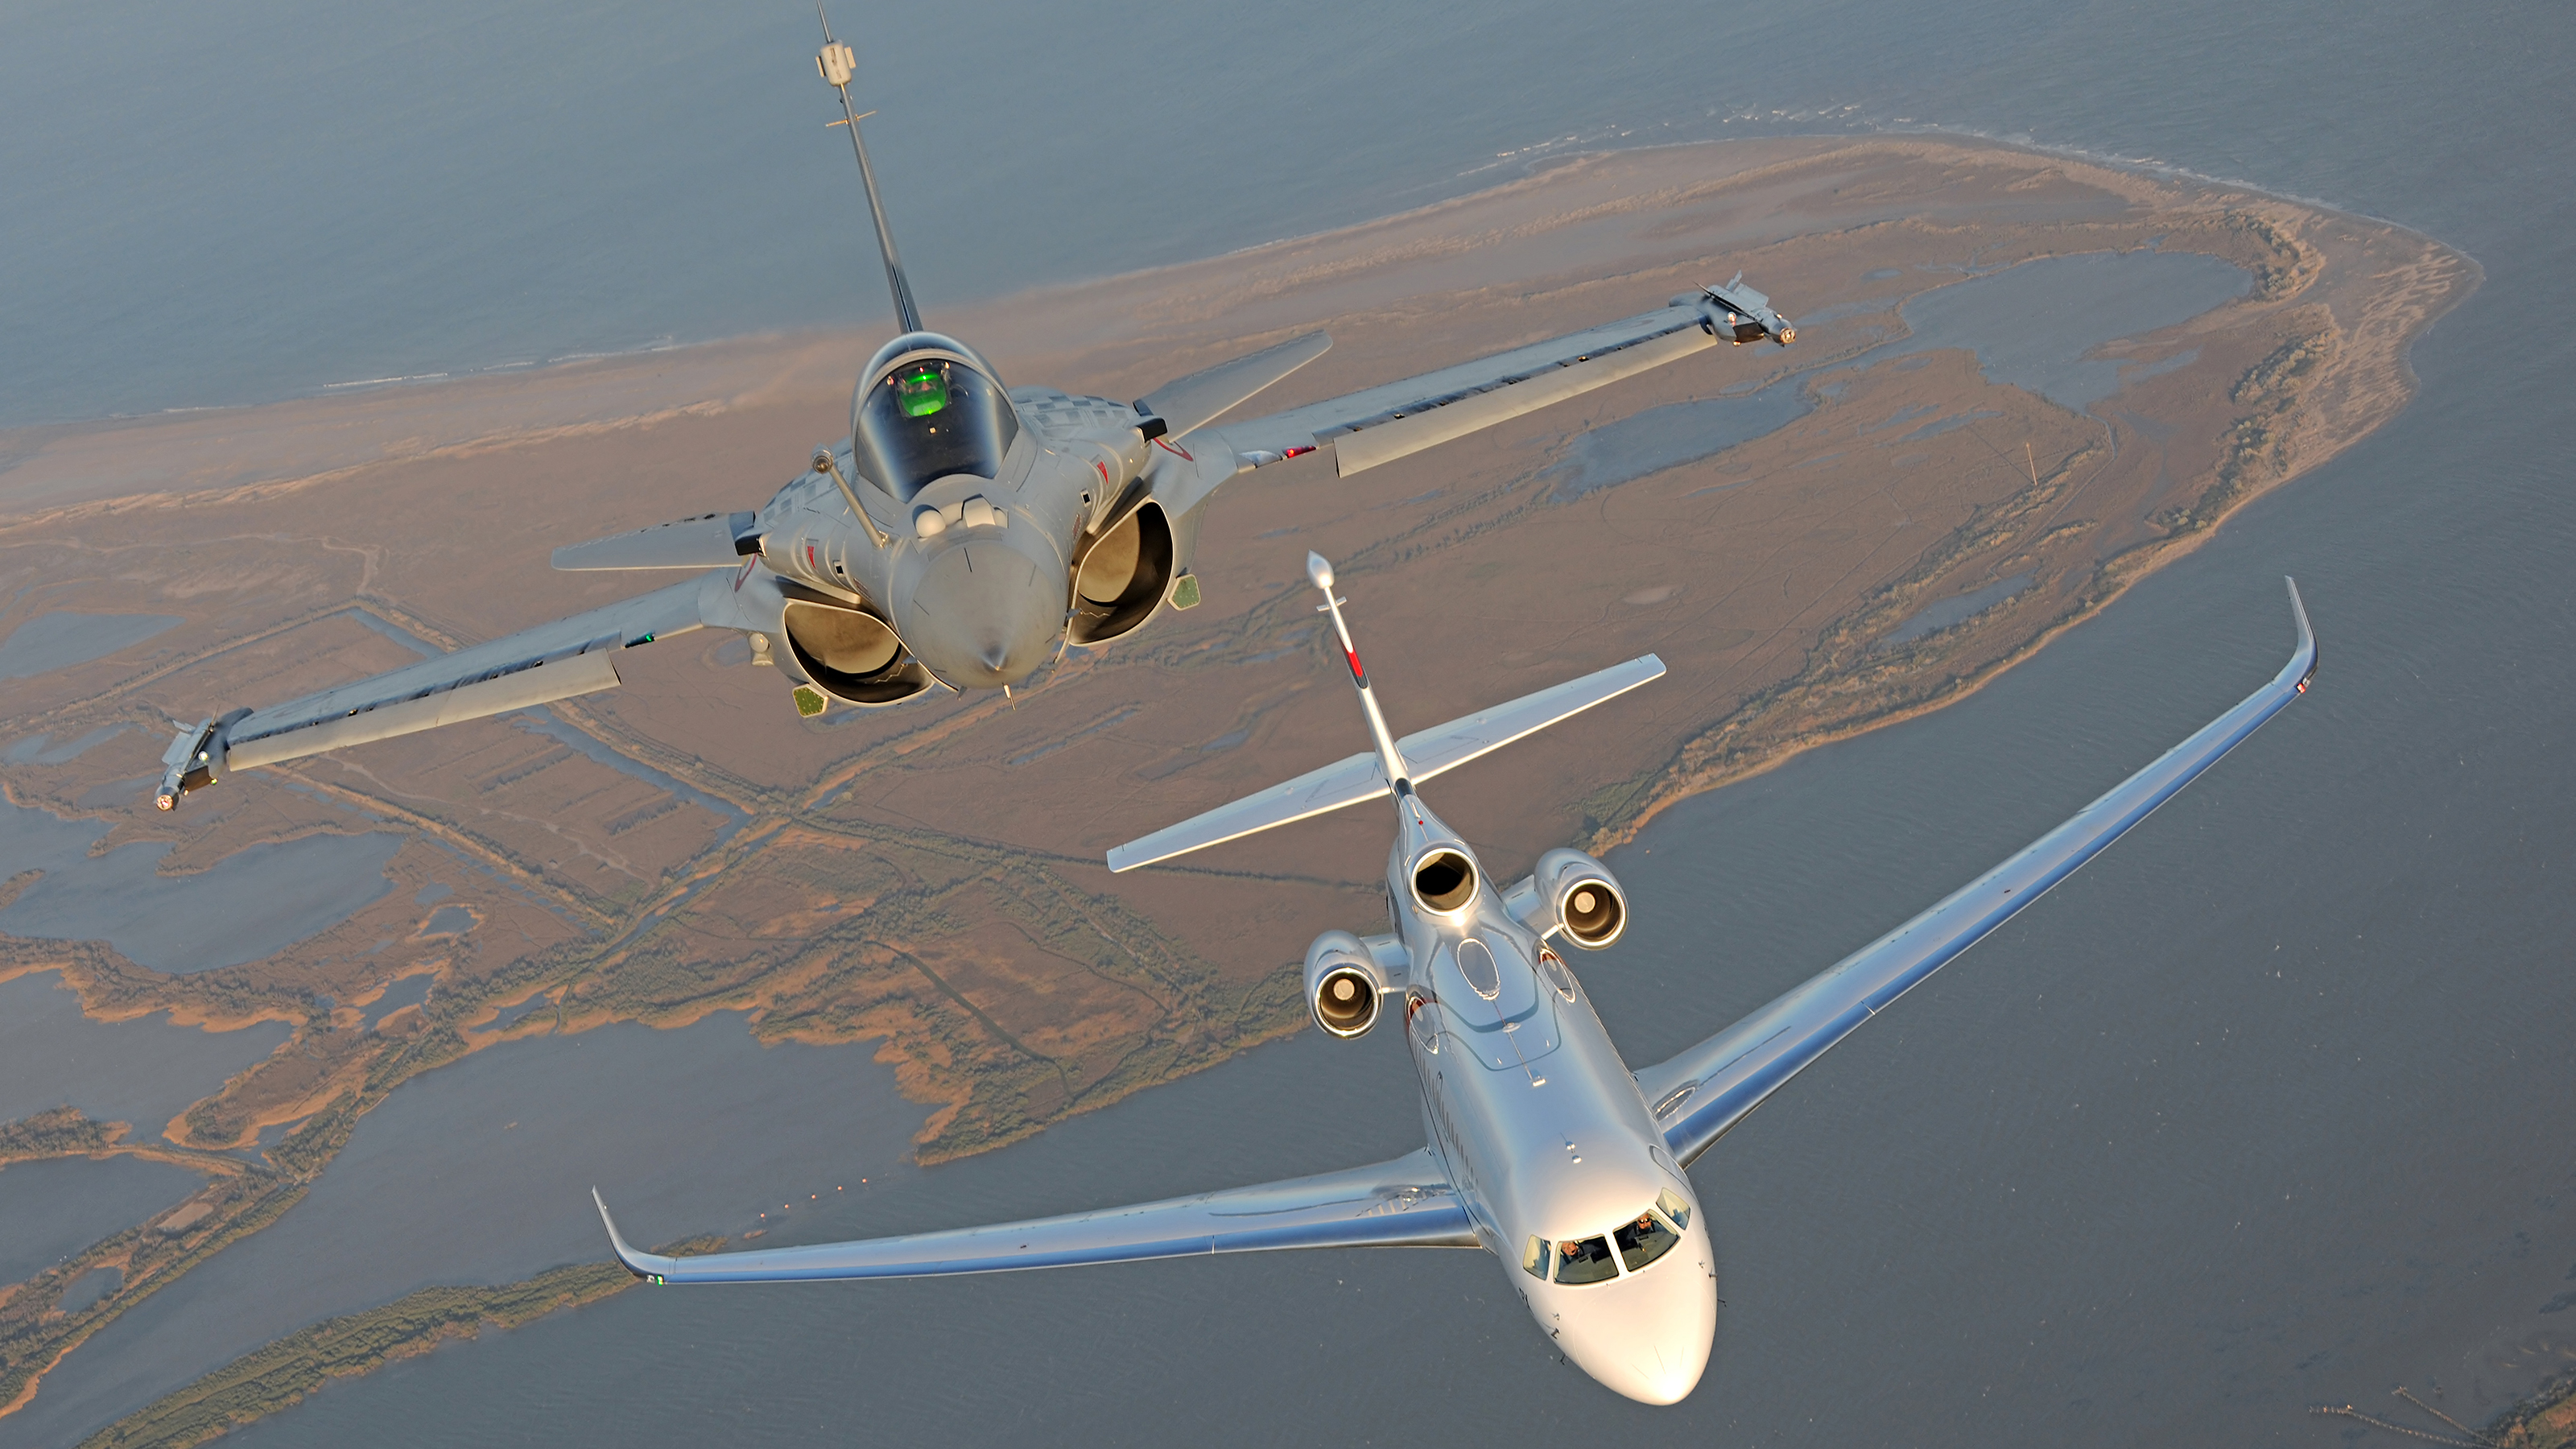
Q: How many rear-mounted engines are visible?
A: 3